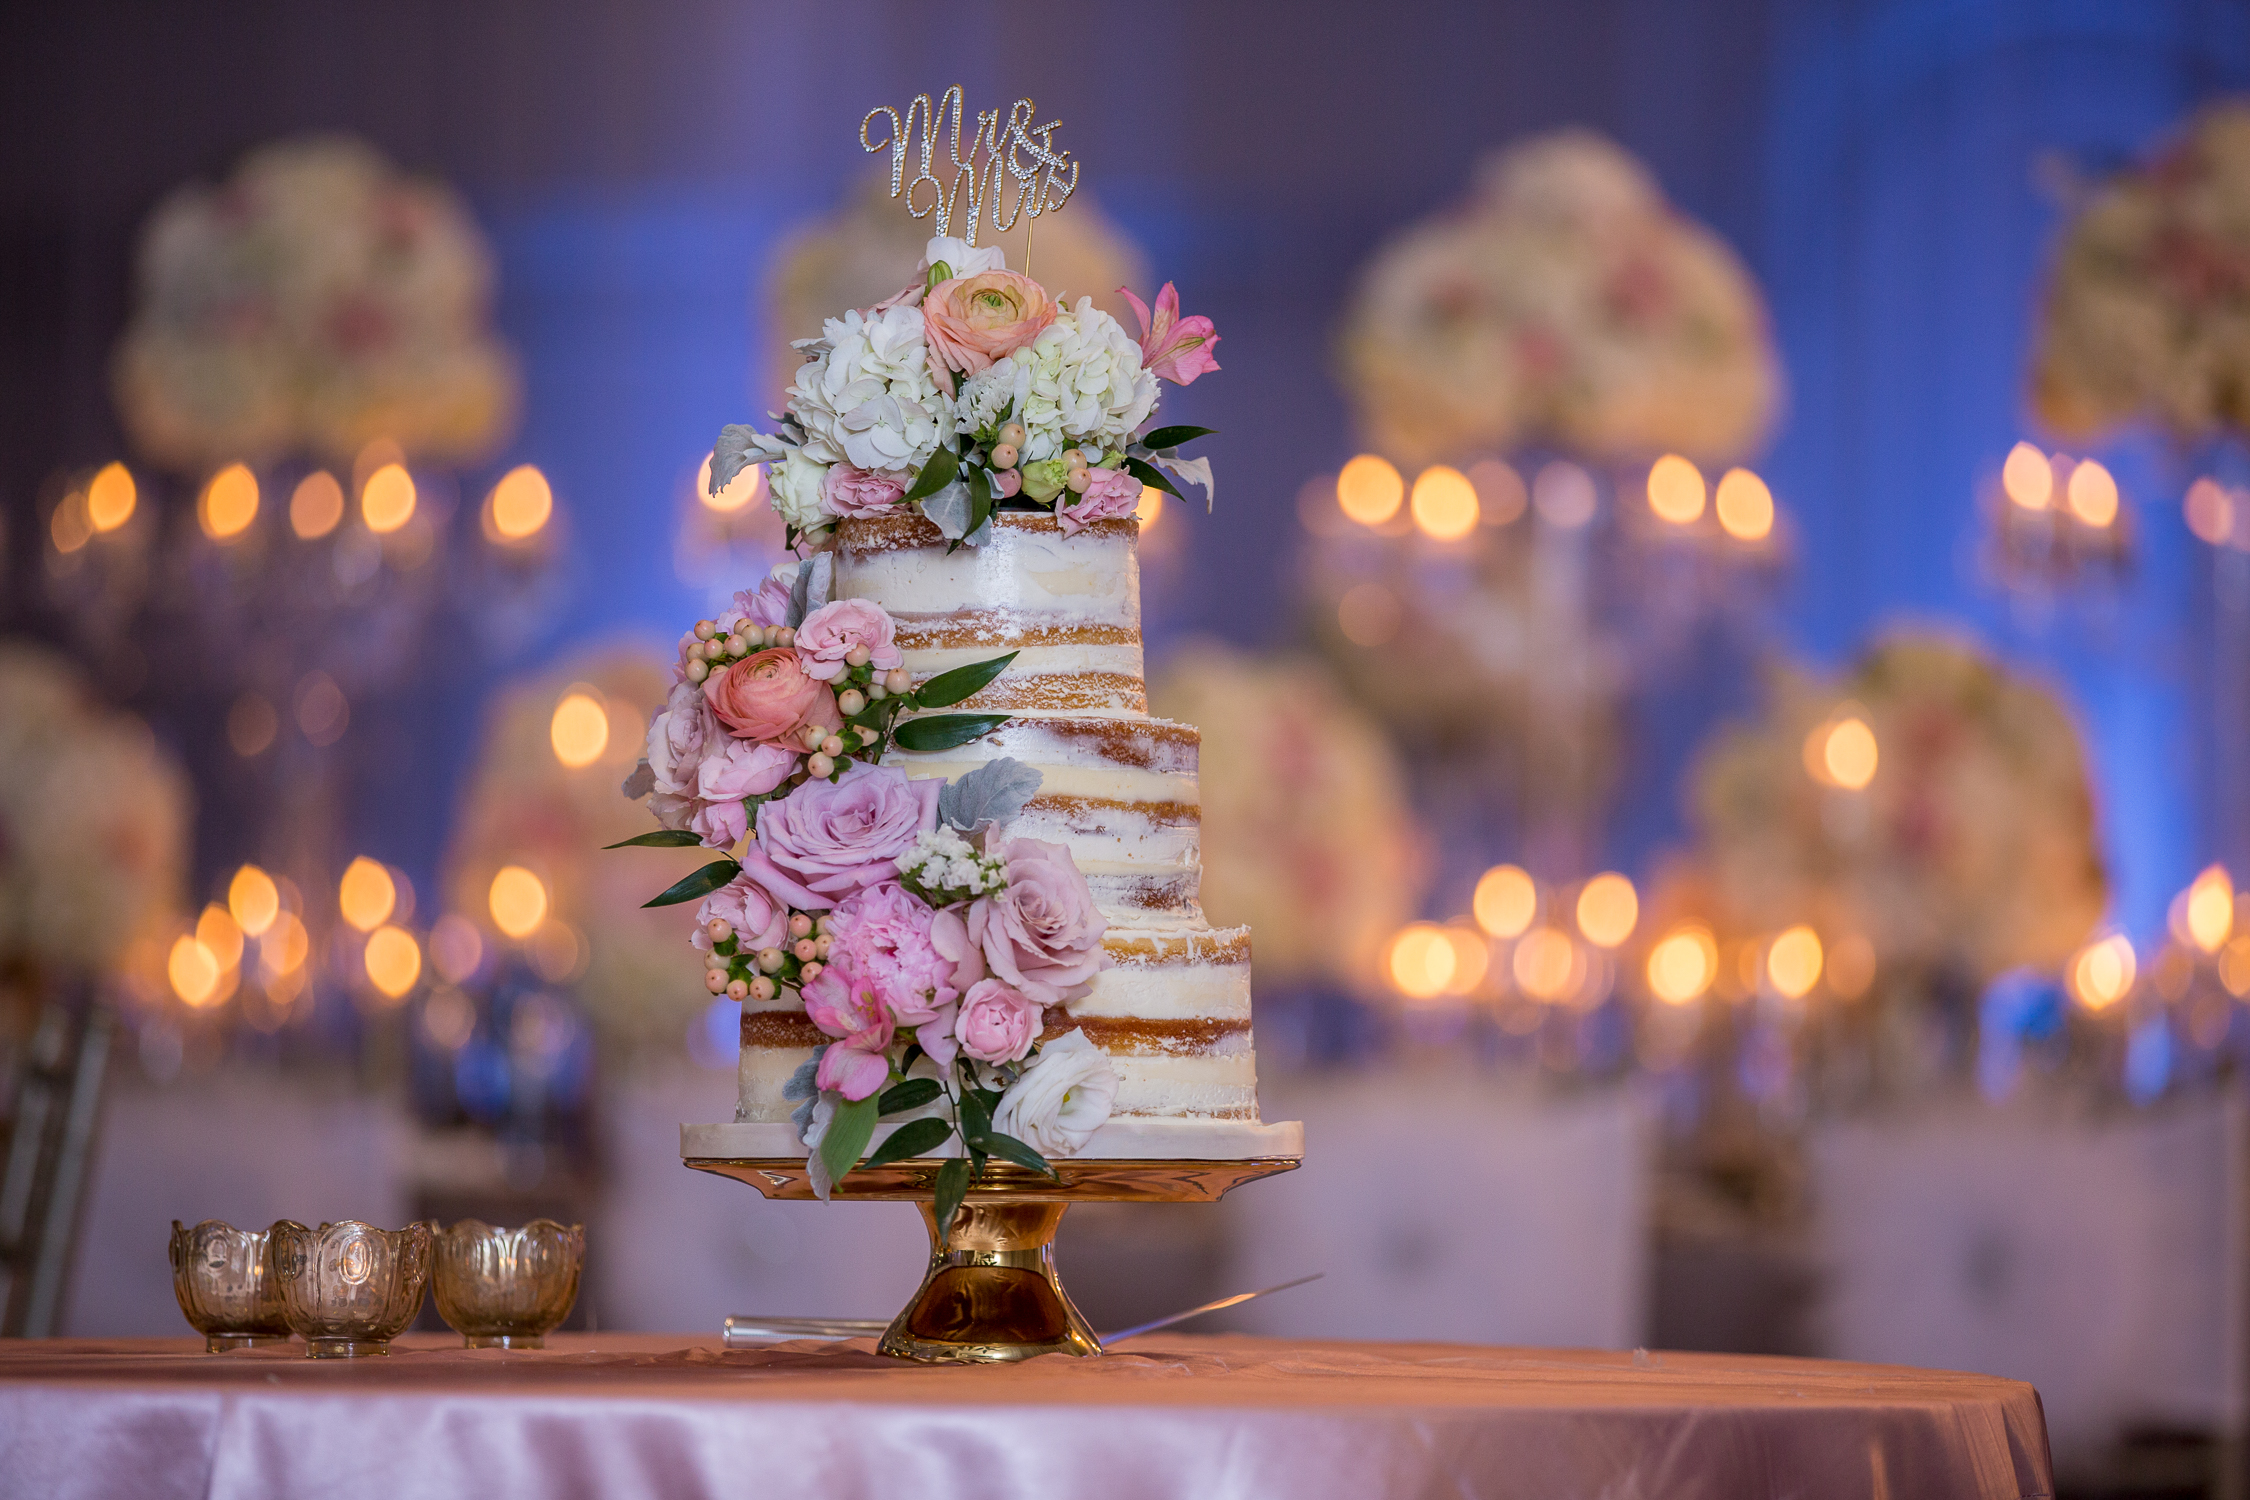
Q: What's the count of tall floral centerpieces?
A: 4